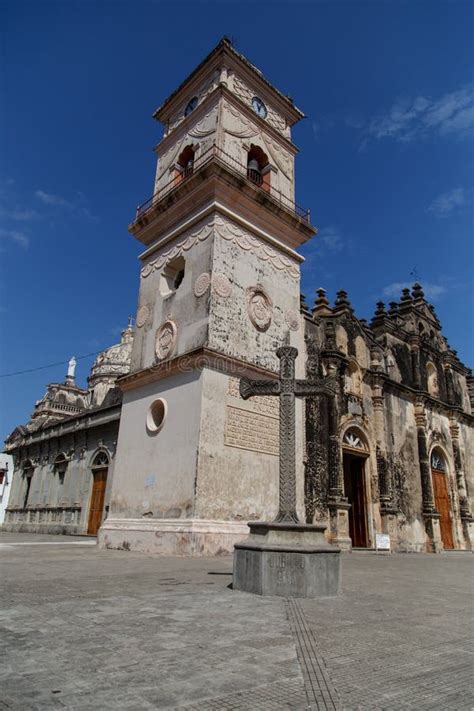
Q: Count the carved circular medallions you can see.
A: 6